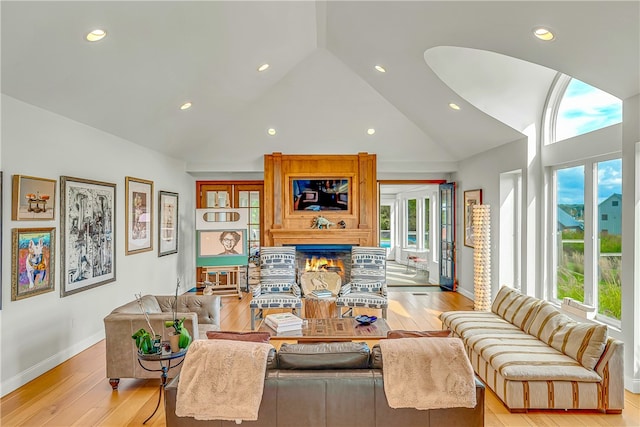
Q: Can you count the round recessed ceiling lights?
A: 8